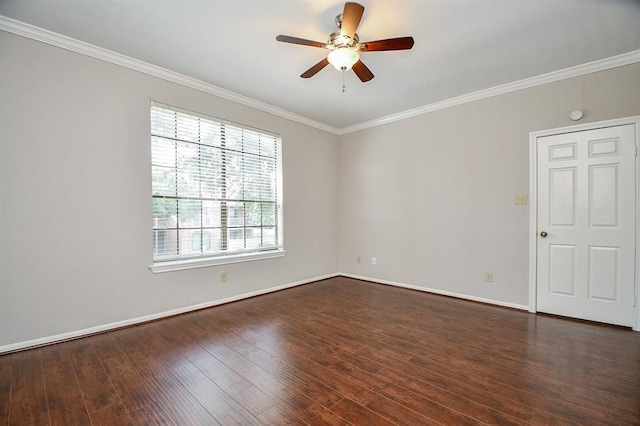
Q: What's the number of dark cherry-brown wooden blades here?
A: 5